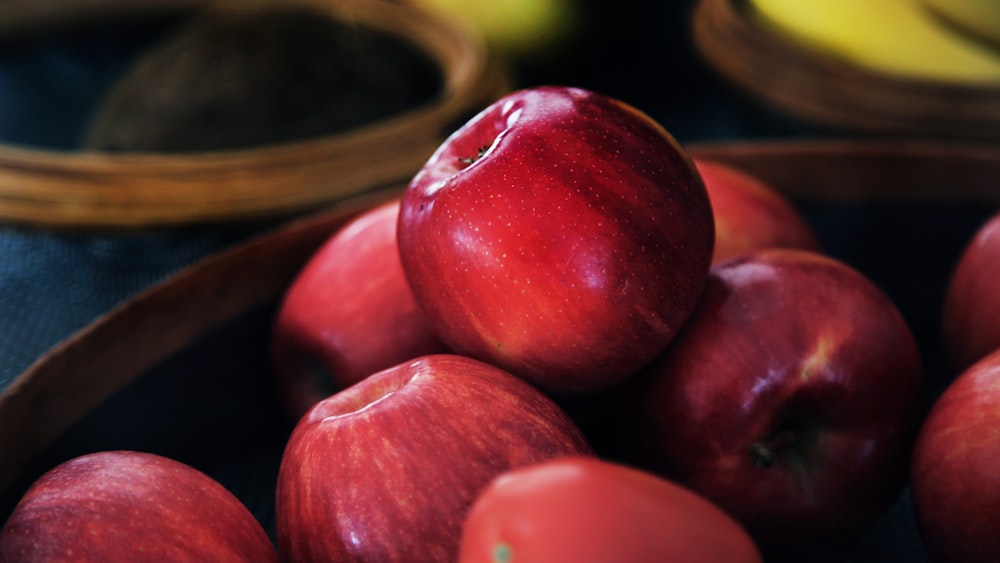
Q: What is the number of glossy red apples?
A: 9